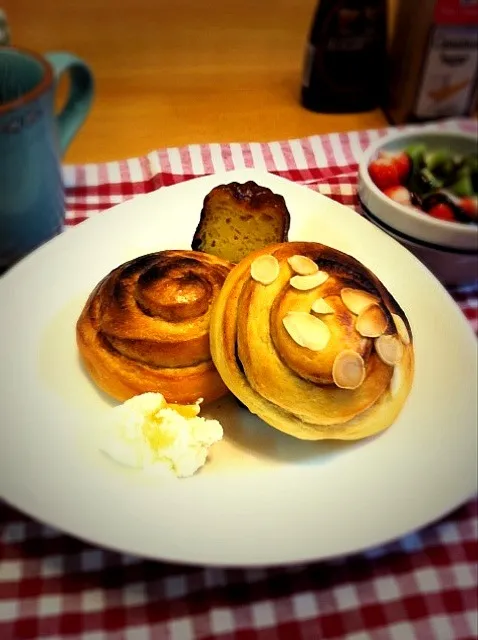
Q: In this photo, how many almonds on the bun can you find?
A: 11